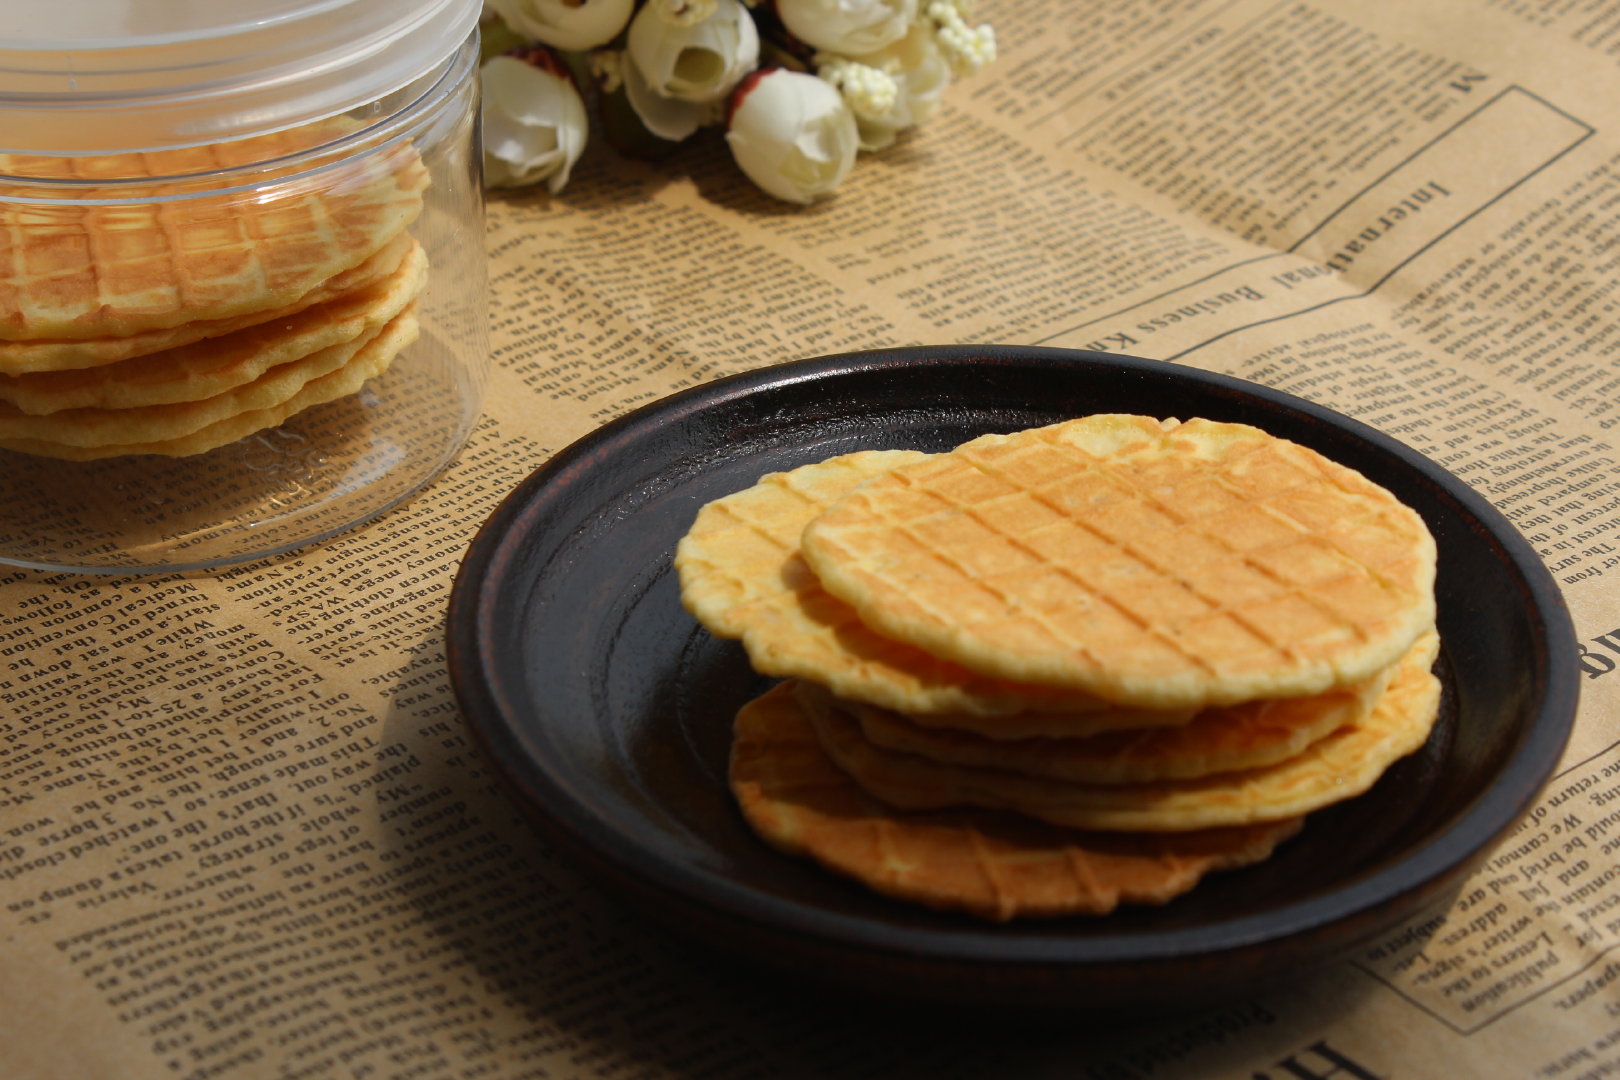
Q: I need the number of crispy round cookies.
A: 11